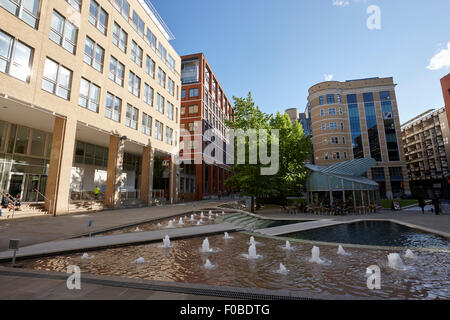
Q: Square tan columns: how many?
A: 4